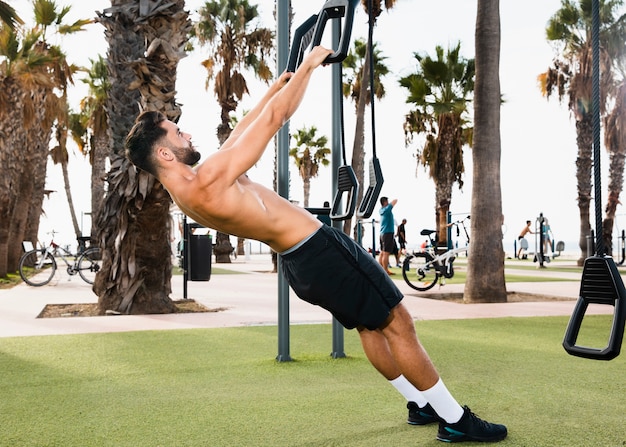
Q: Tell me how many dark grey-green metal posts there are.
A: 2